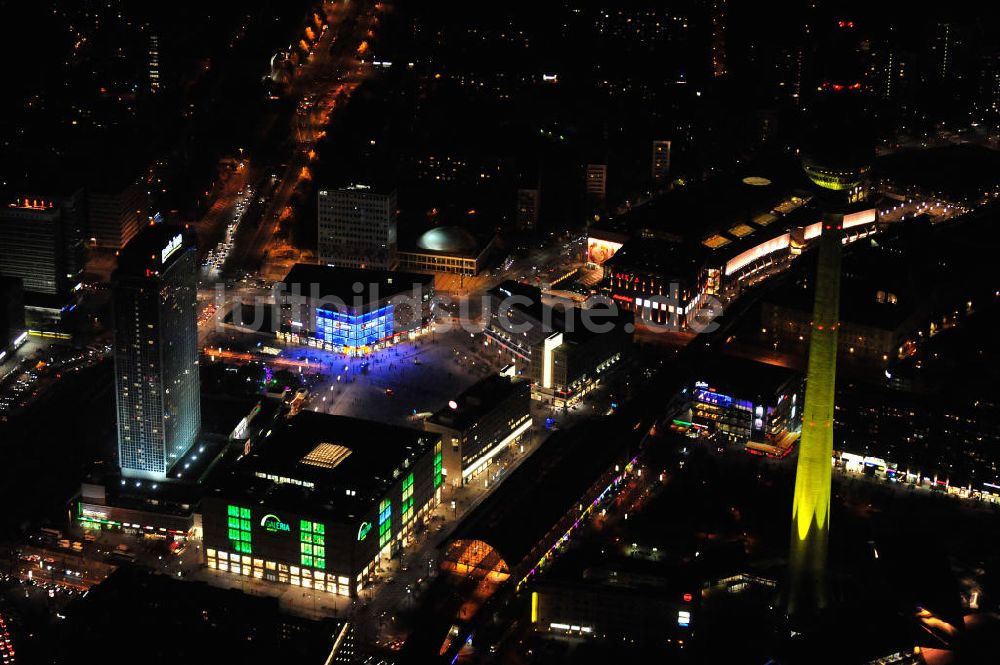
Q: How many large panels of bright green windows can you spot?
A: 5